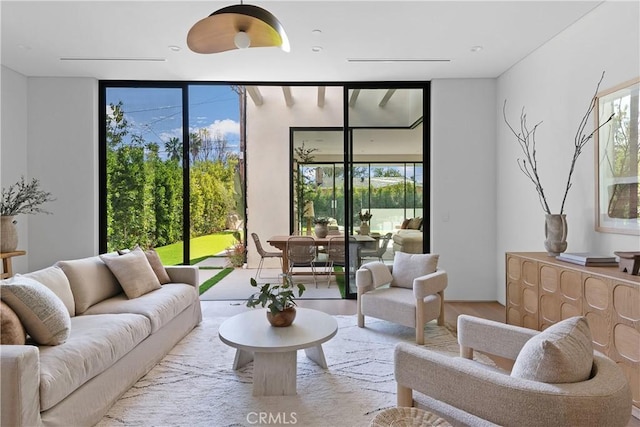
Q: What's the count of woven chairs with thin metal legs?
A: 4